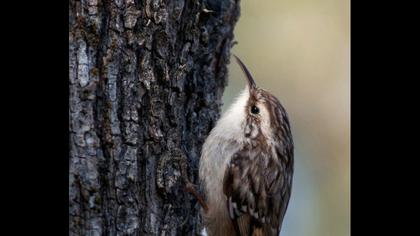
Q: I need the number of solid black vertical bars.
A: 2